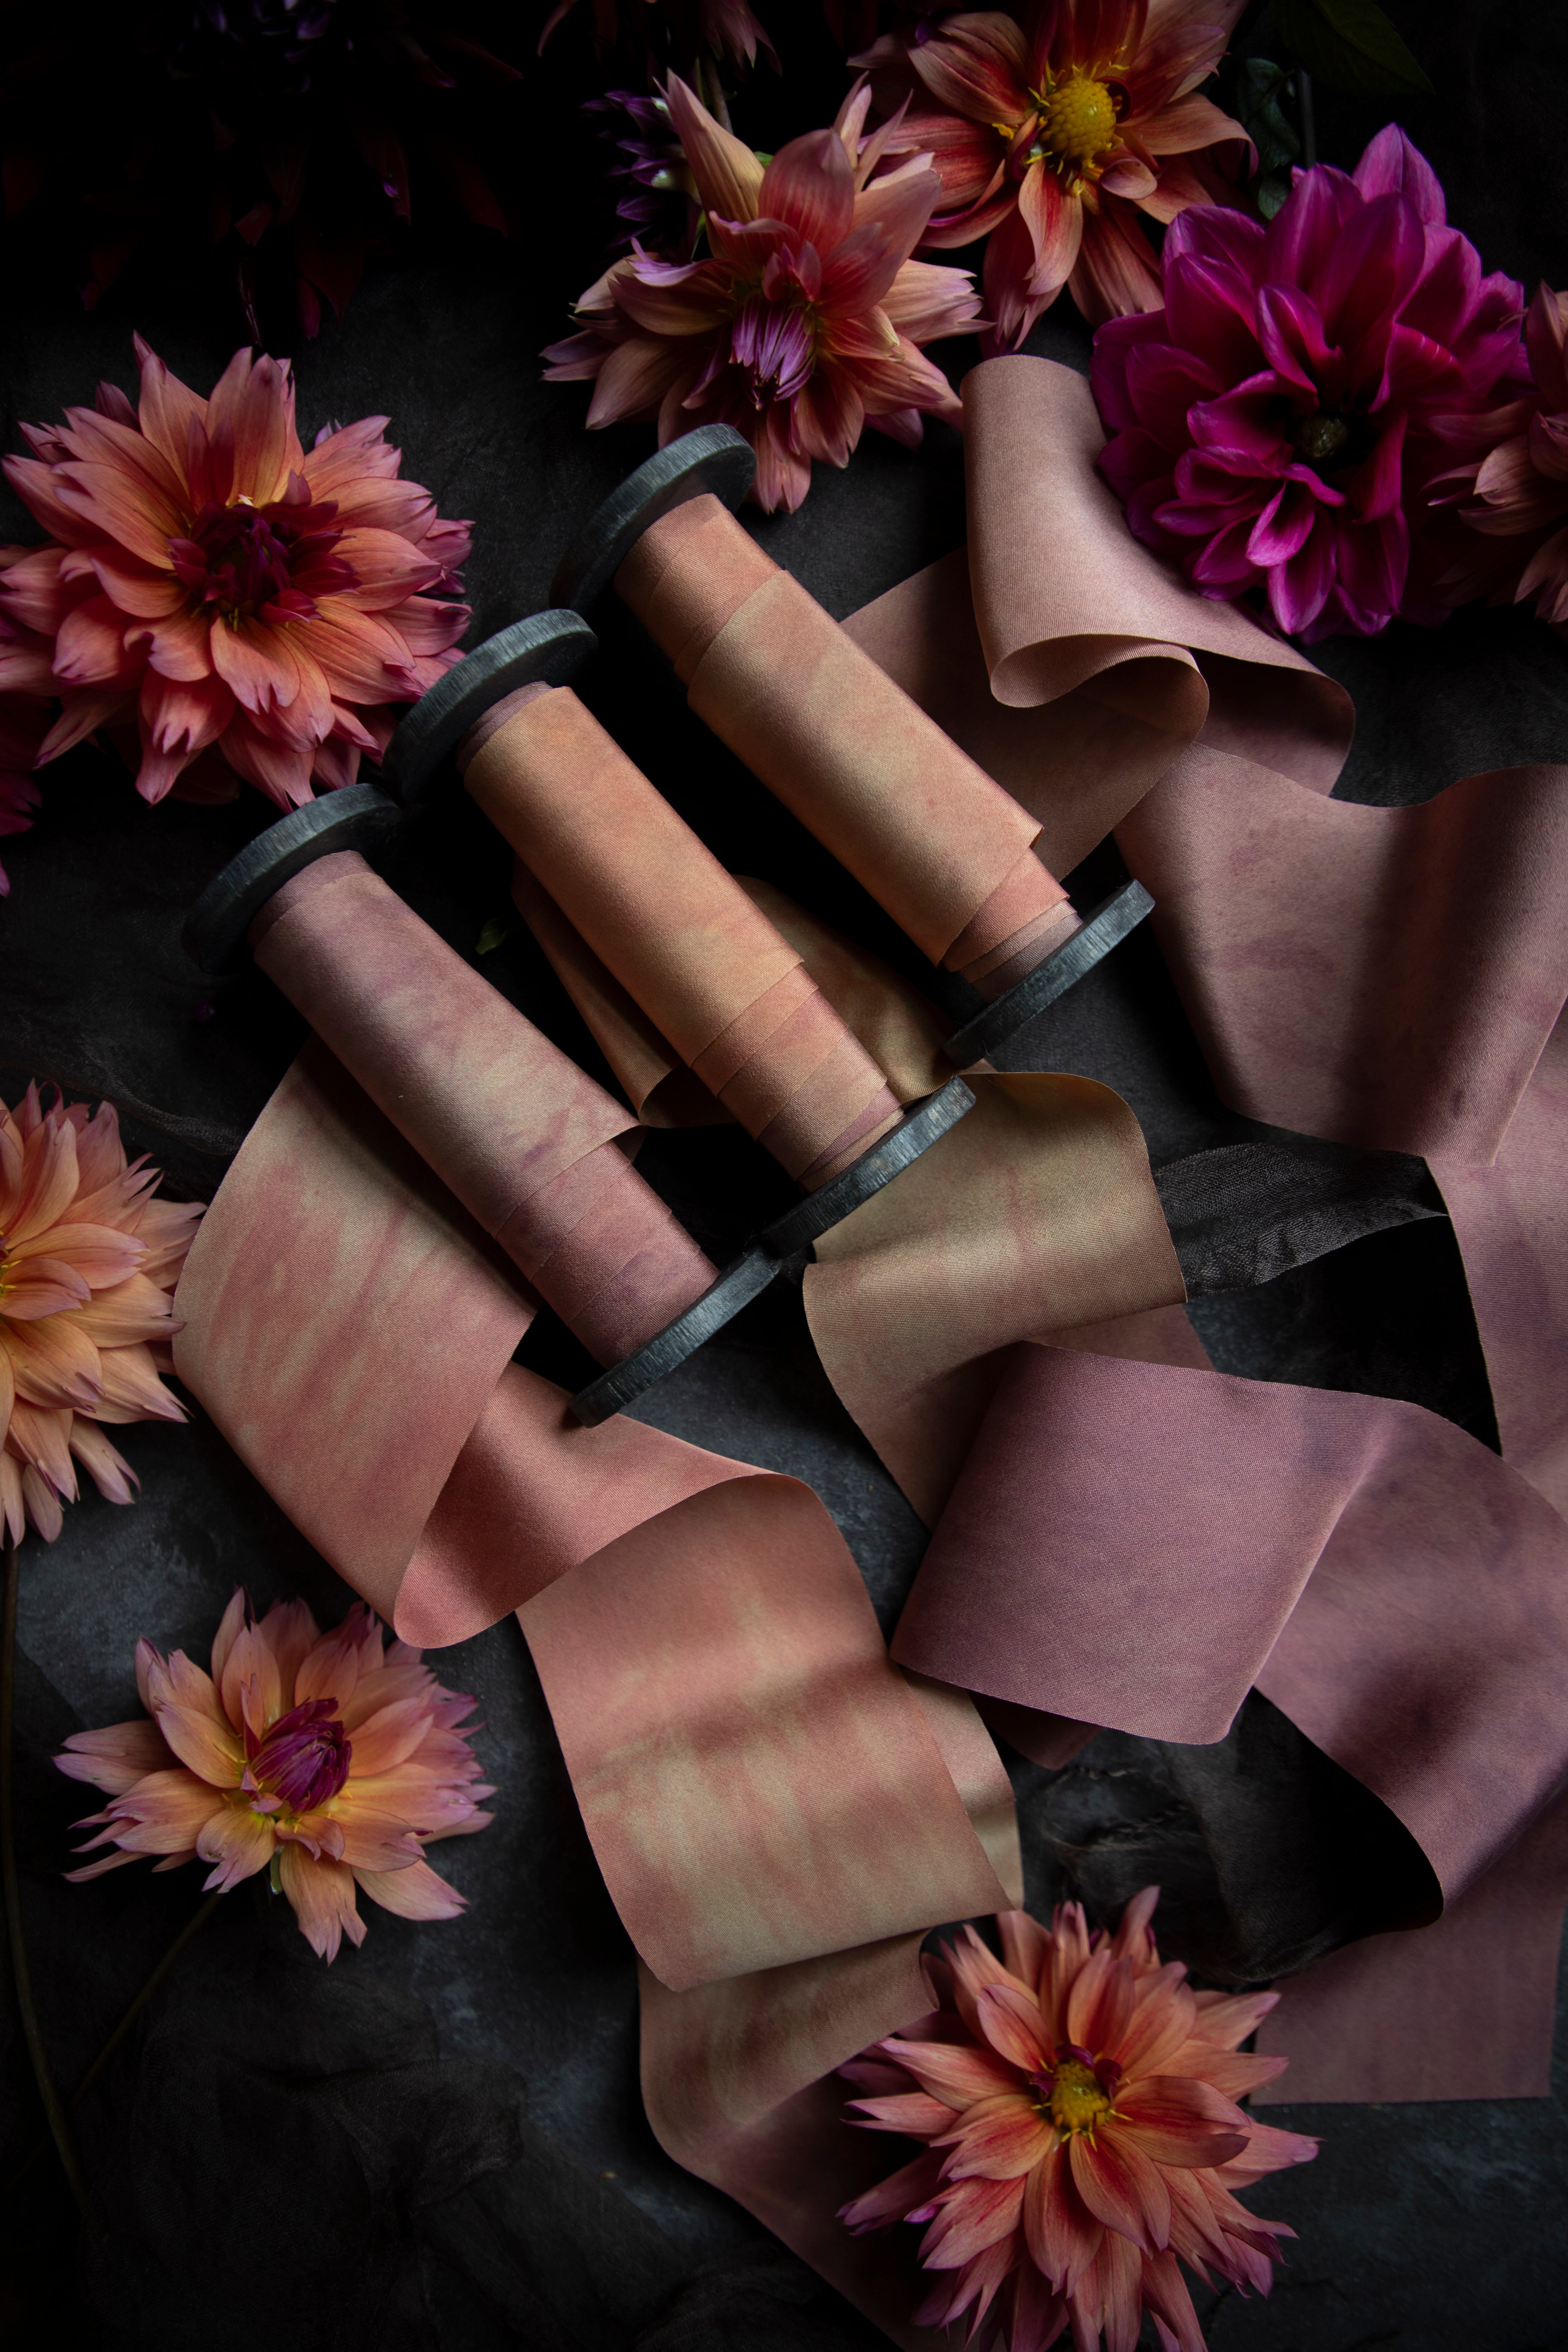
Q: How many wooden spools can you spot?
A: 3